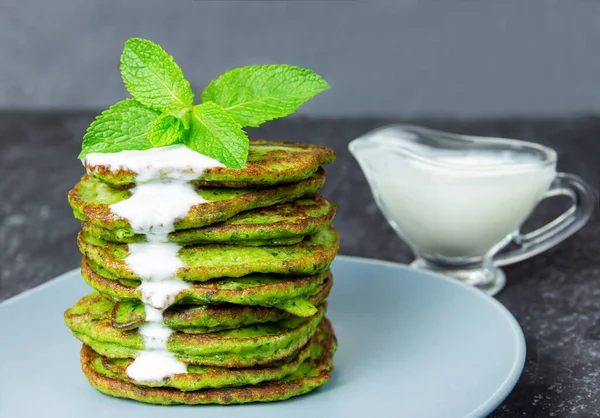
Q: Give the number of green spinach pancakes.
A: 9